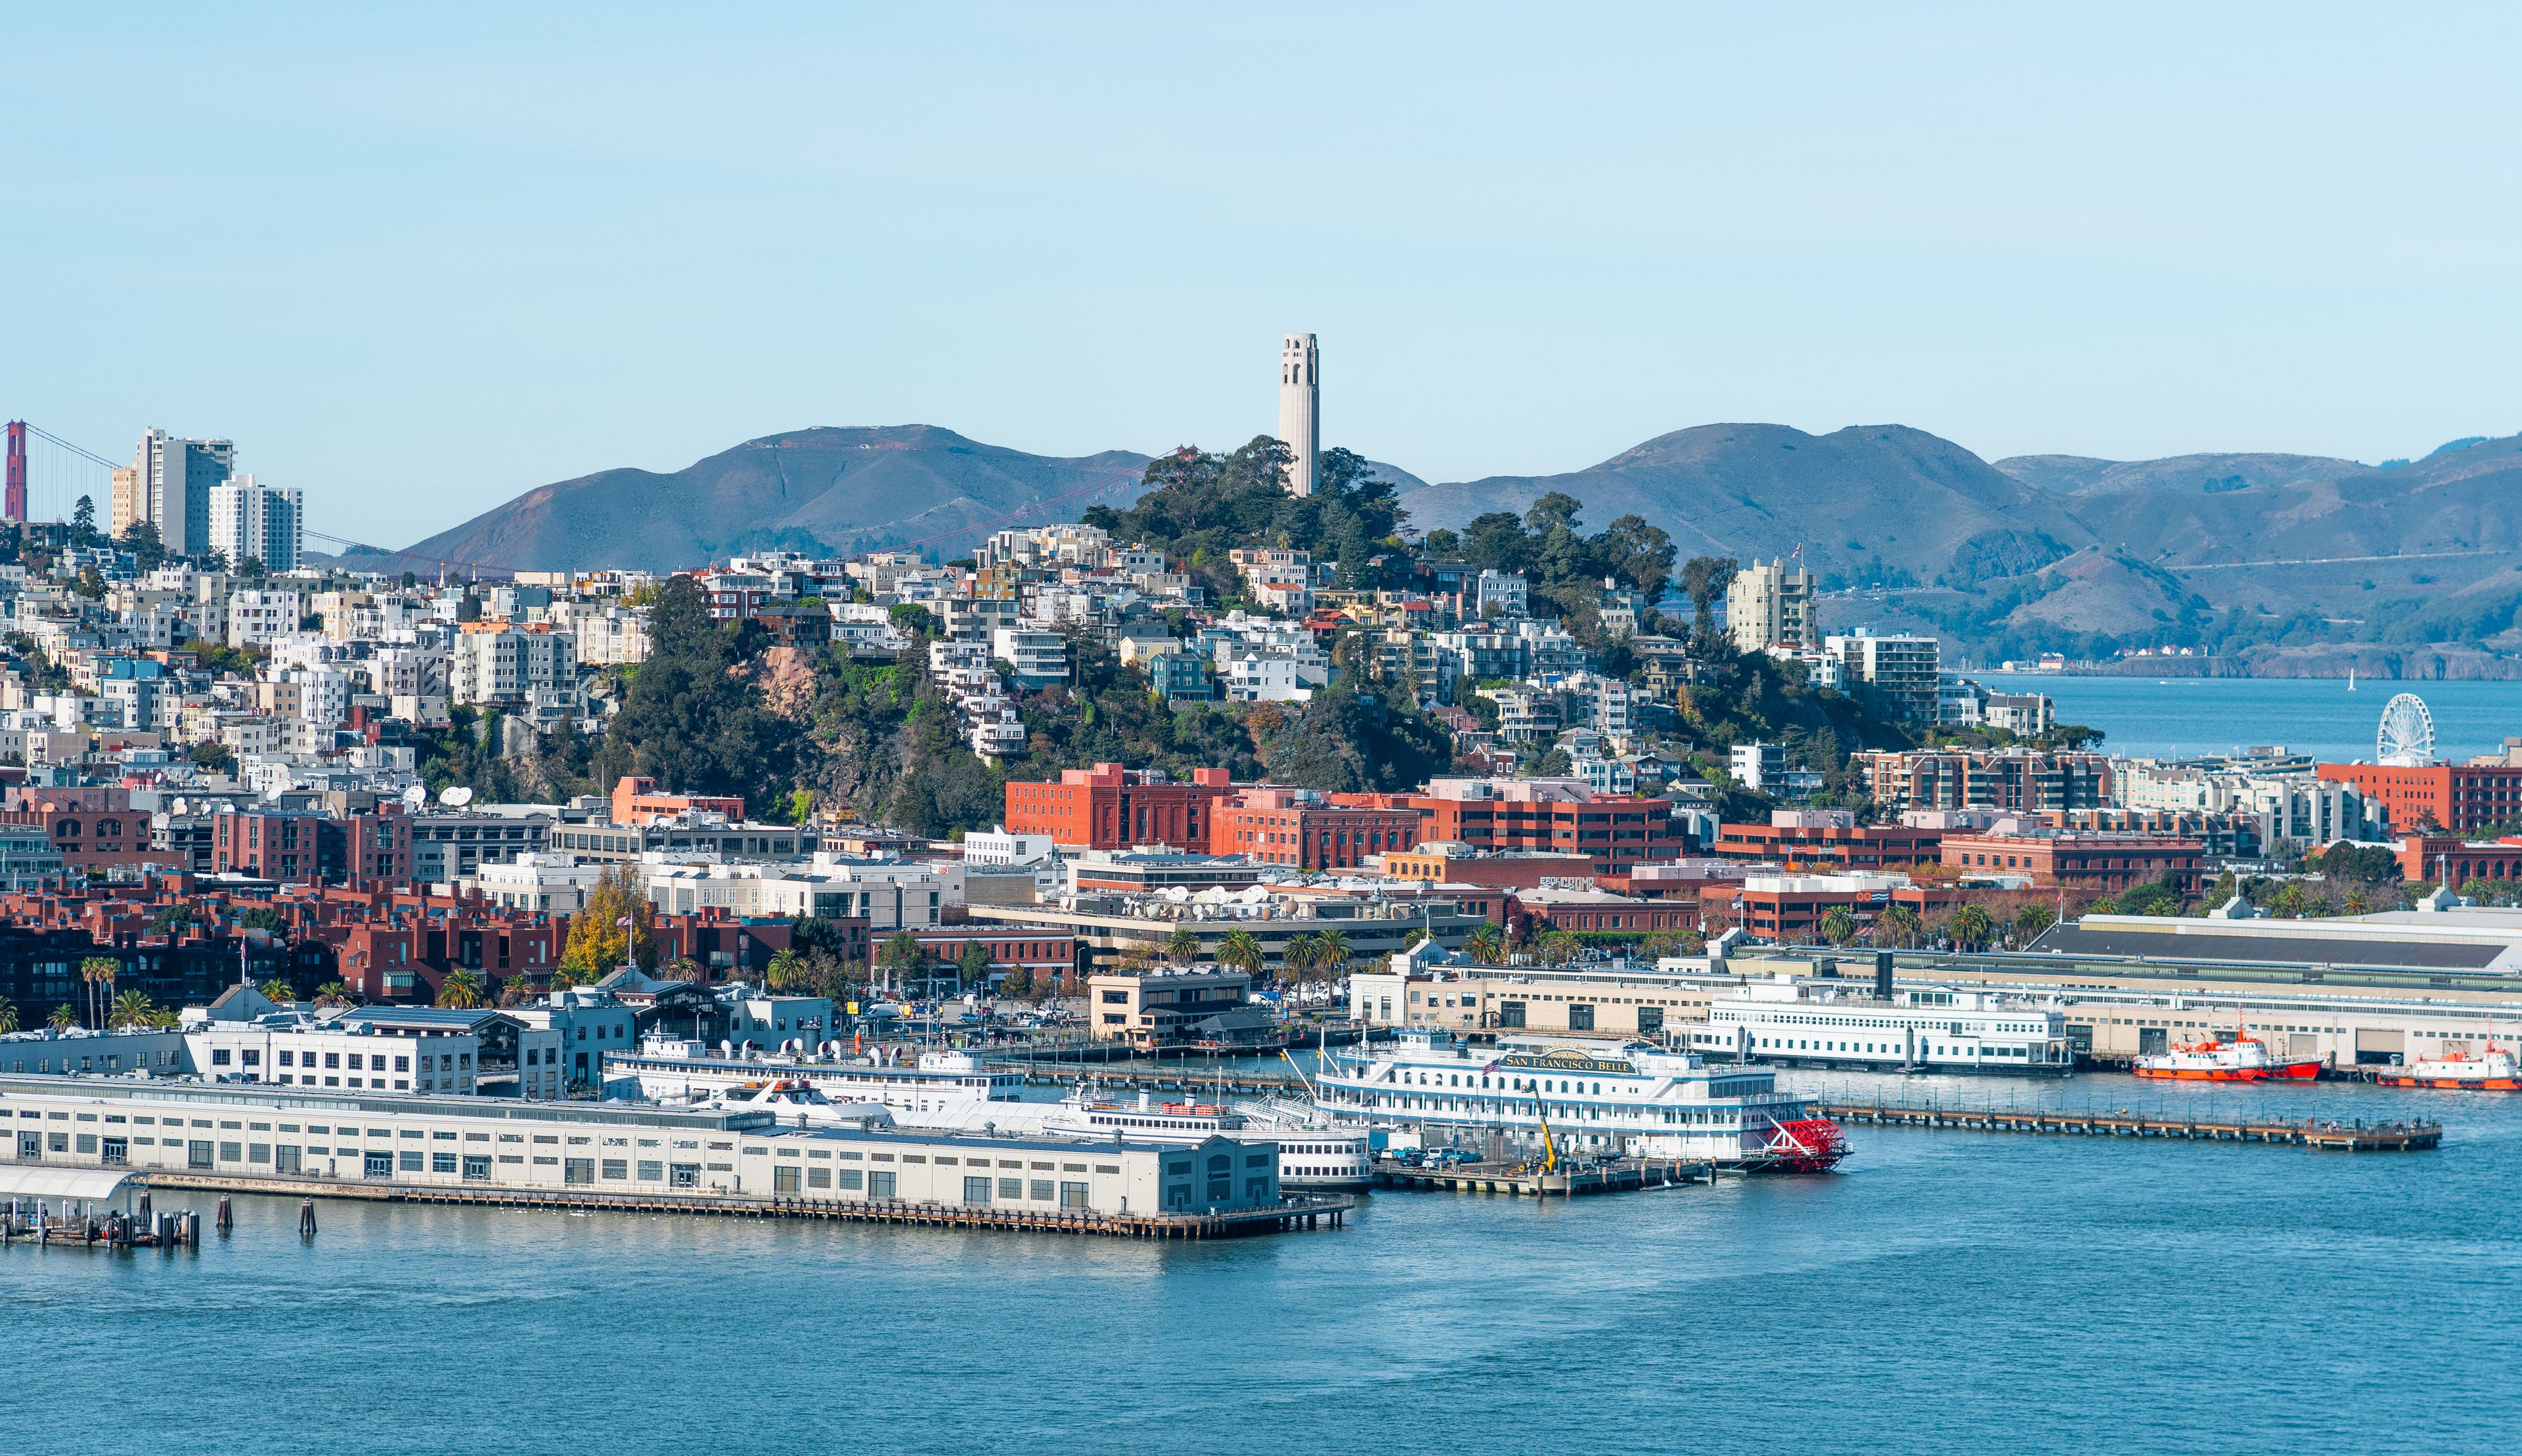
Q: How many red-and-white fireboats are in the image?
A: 3